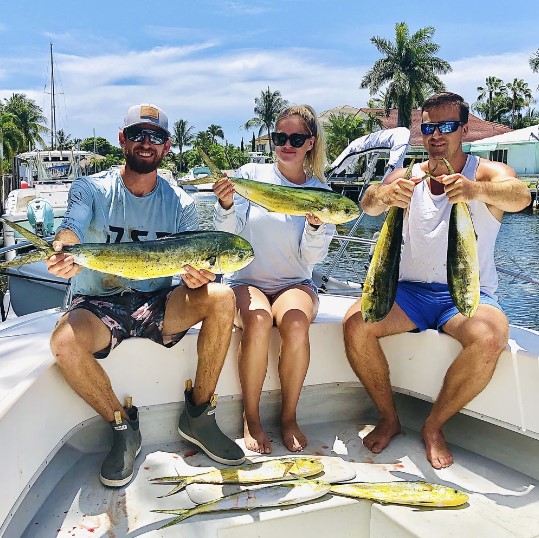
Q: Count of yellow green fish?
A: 7